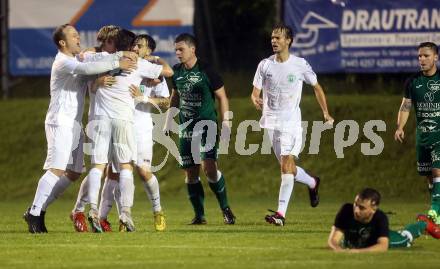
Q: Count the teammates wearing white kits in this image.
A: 5